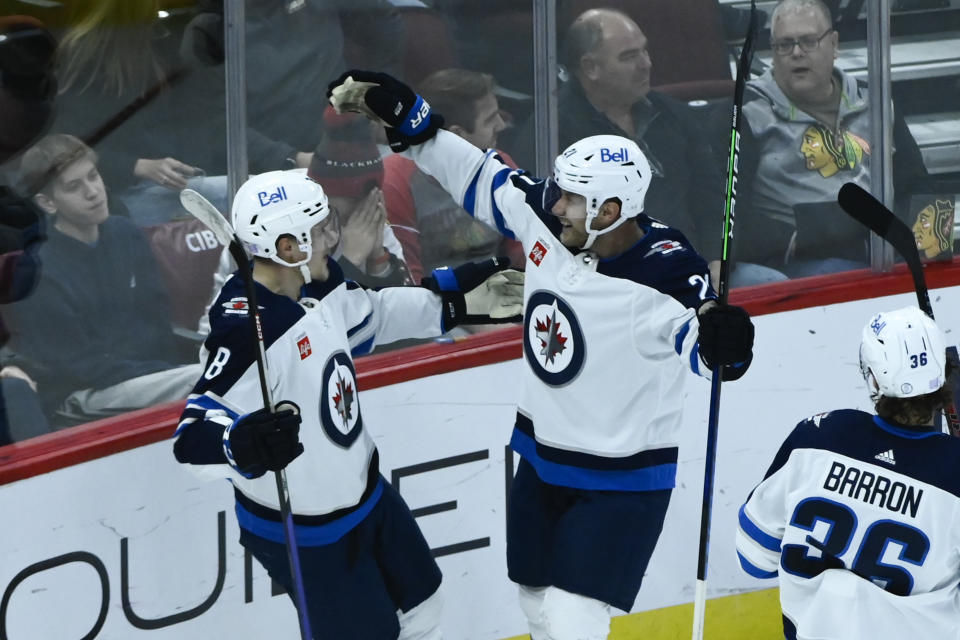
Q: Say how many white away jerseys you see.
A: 3